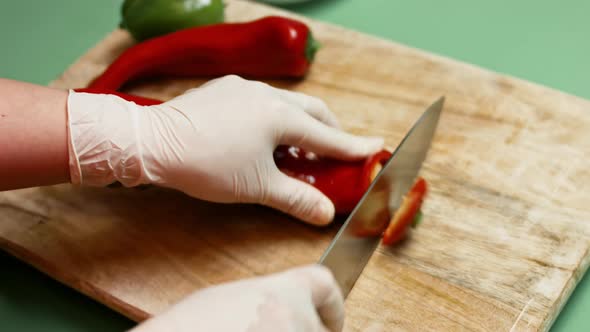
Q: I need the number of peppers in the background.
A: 2